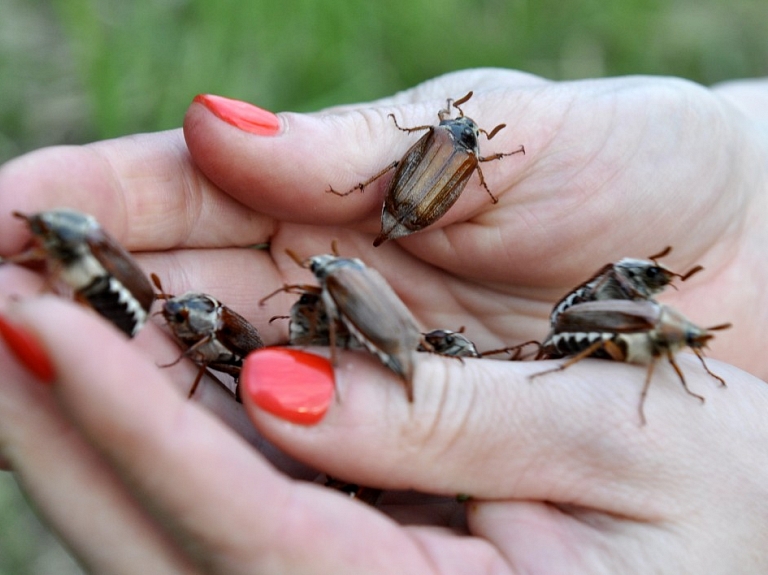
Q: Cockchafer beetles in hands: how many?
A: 8